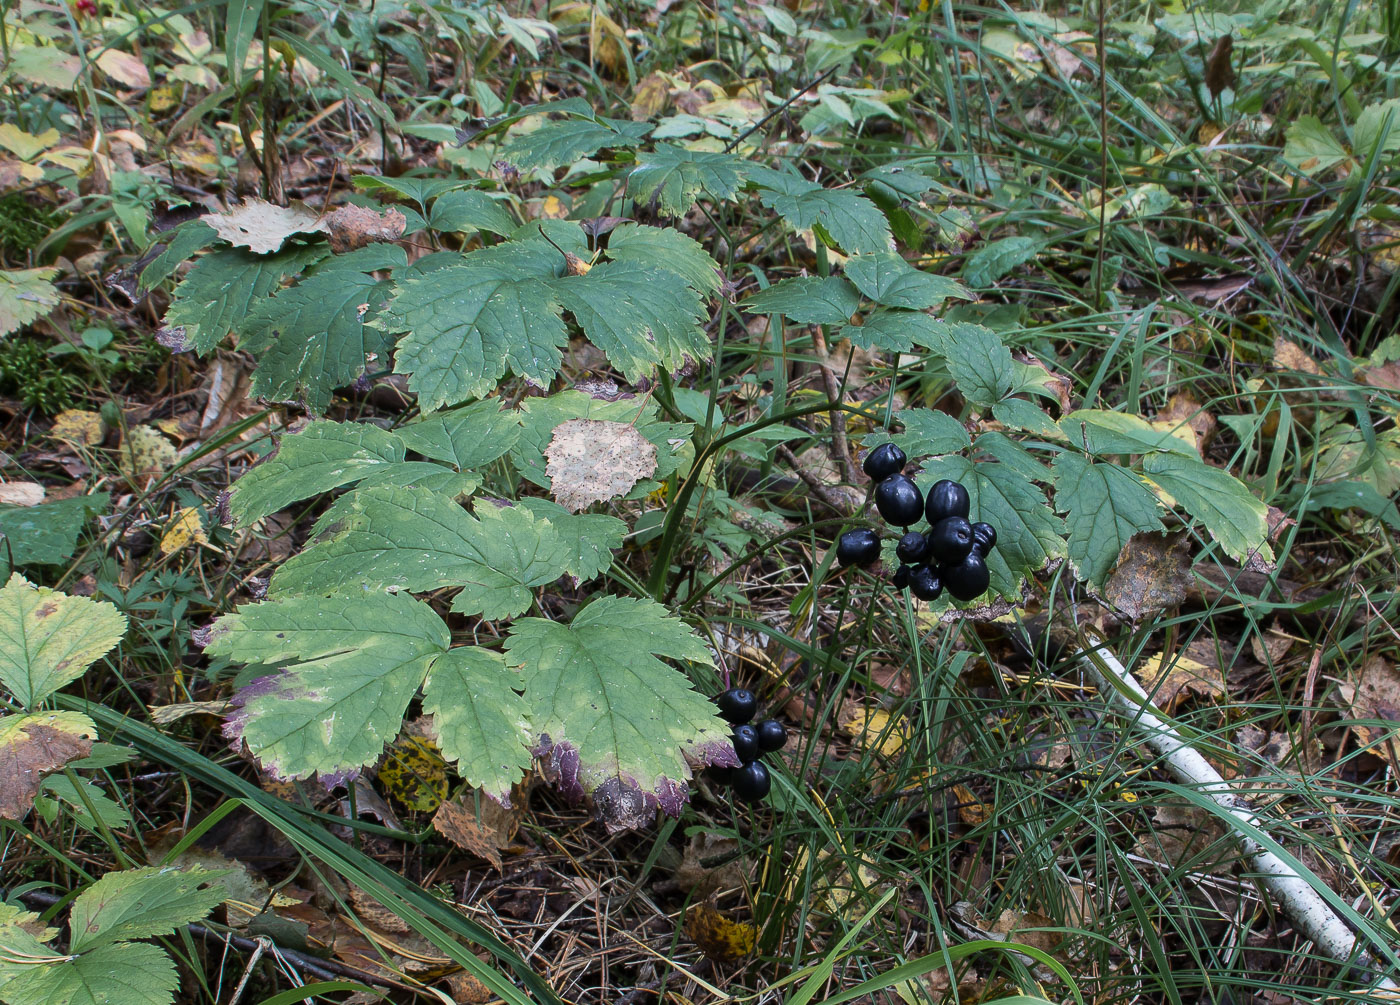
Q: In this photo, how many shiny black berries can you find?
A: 15